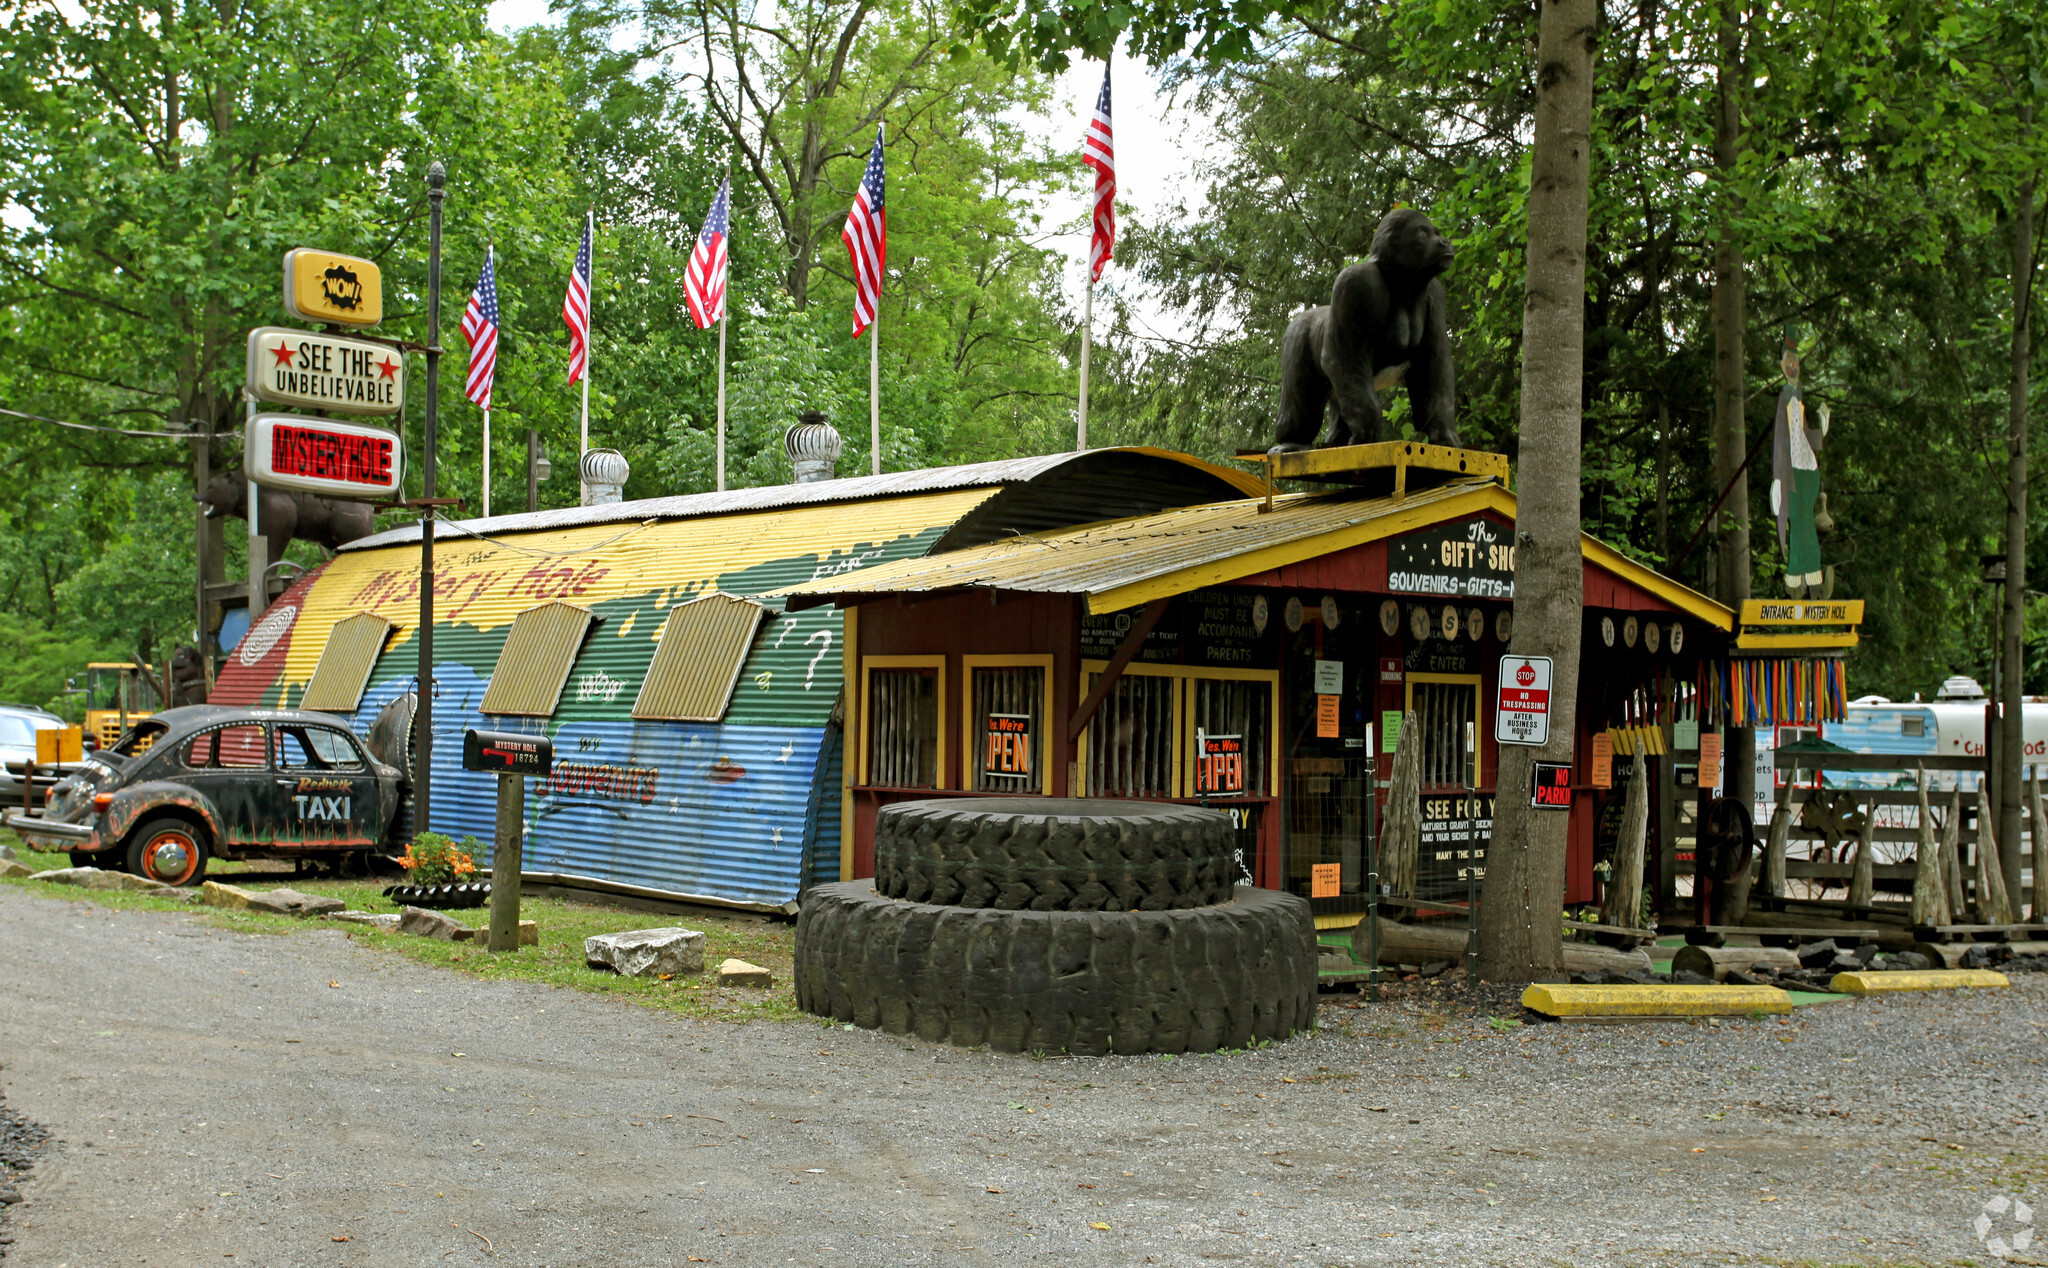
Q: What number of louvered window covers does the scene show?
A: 3